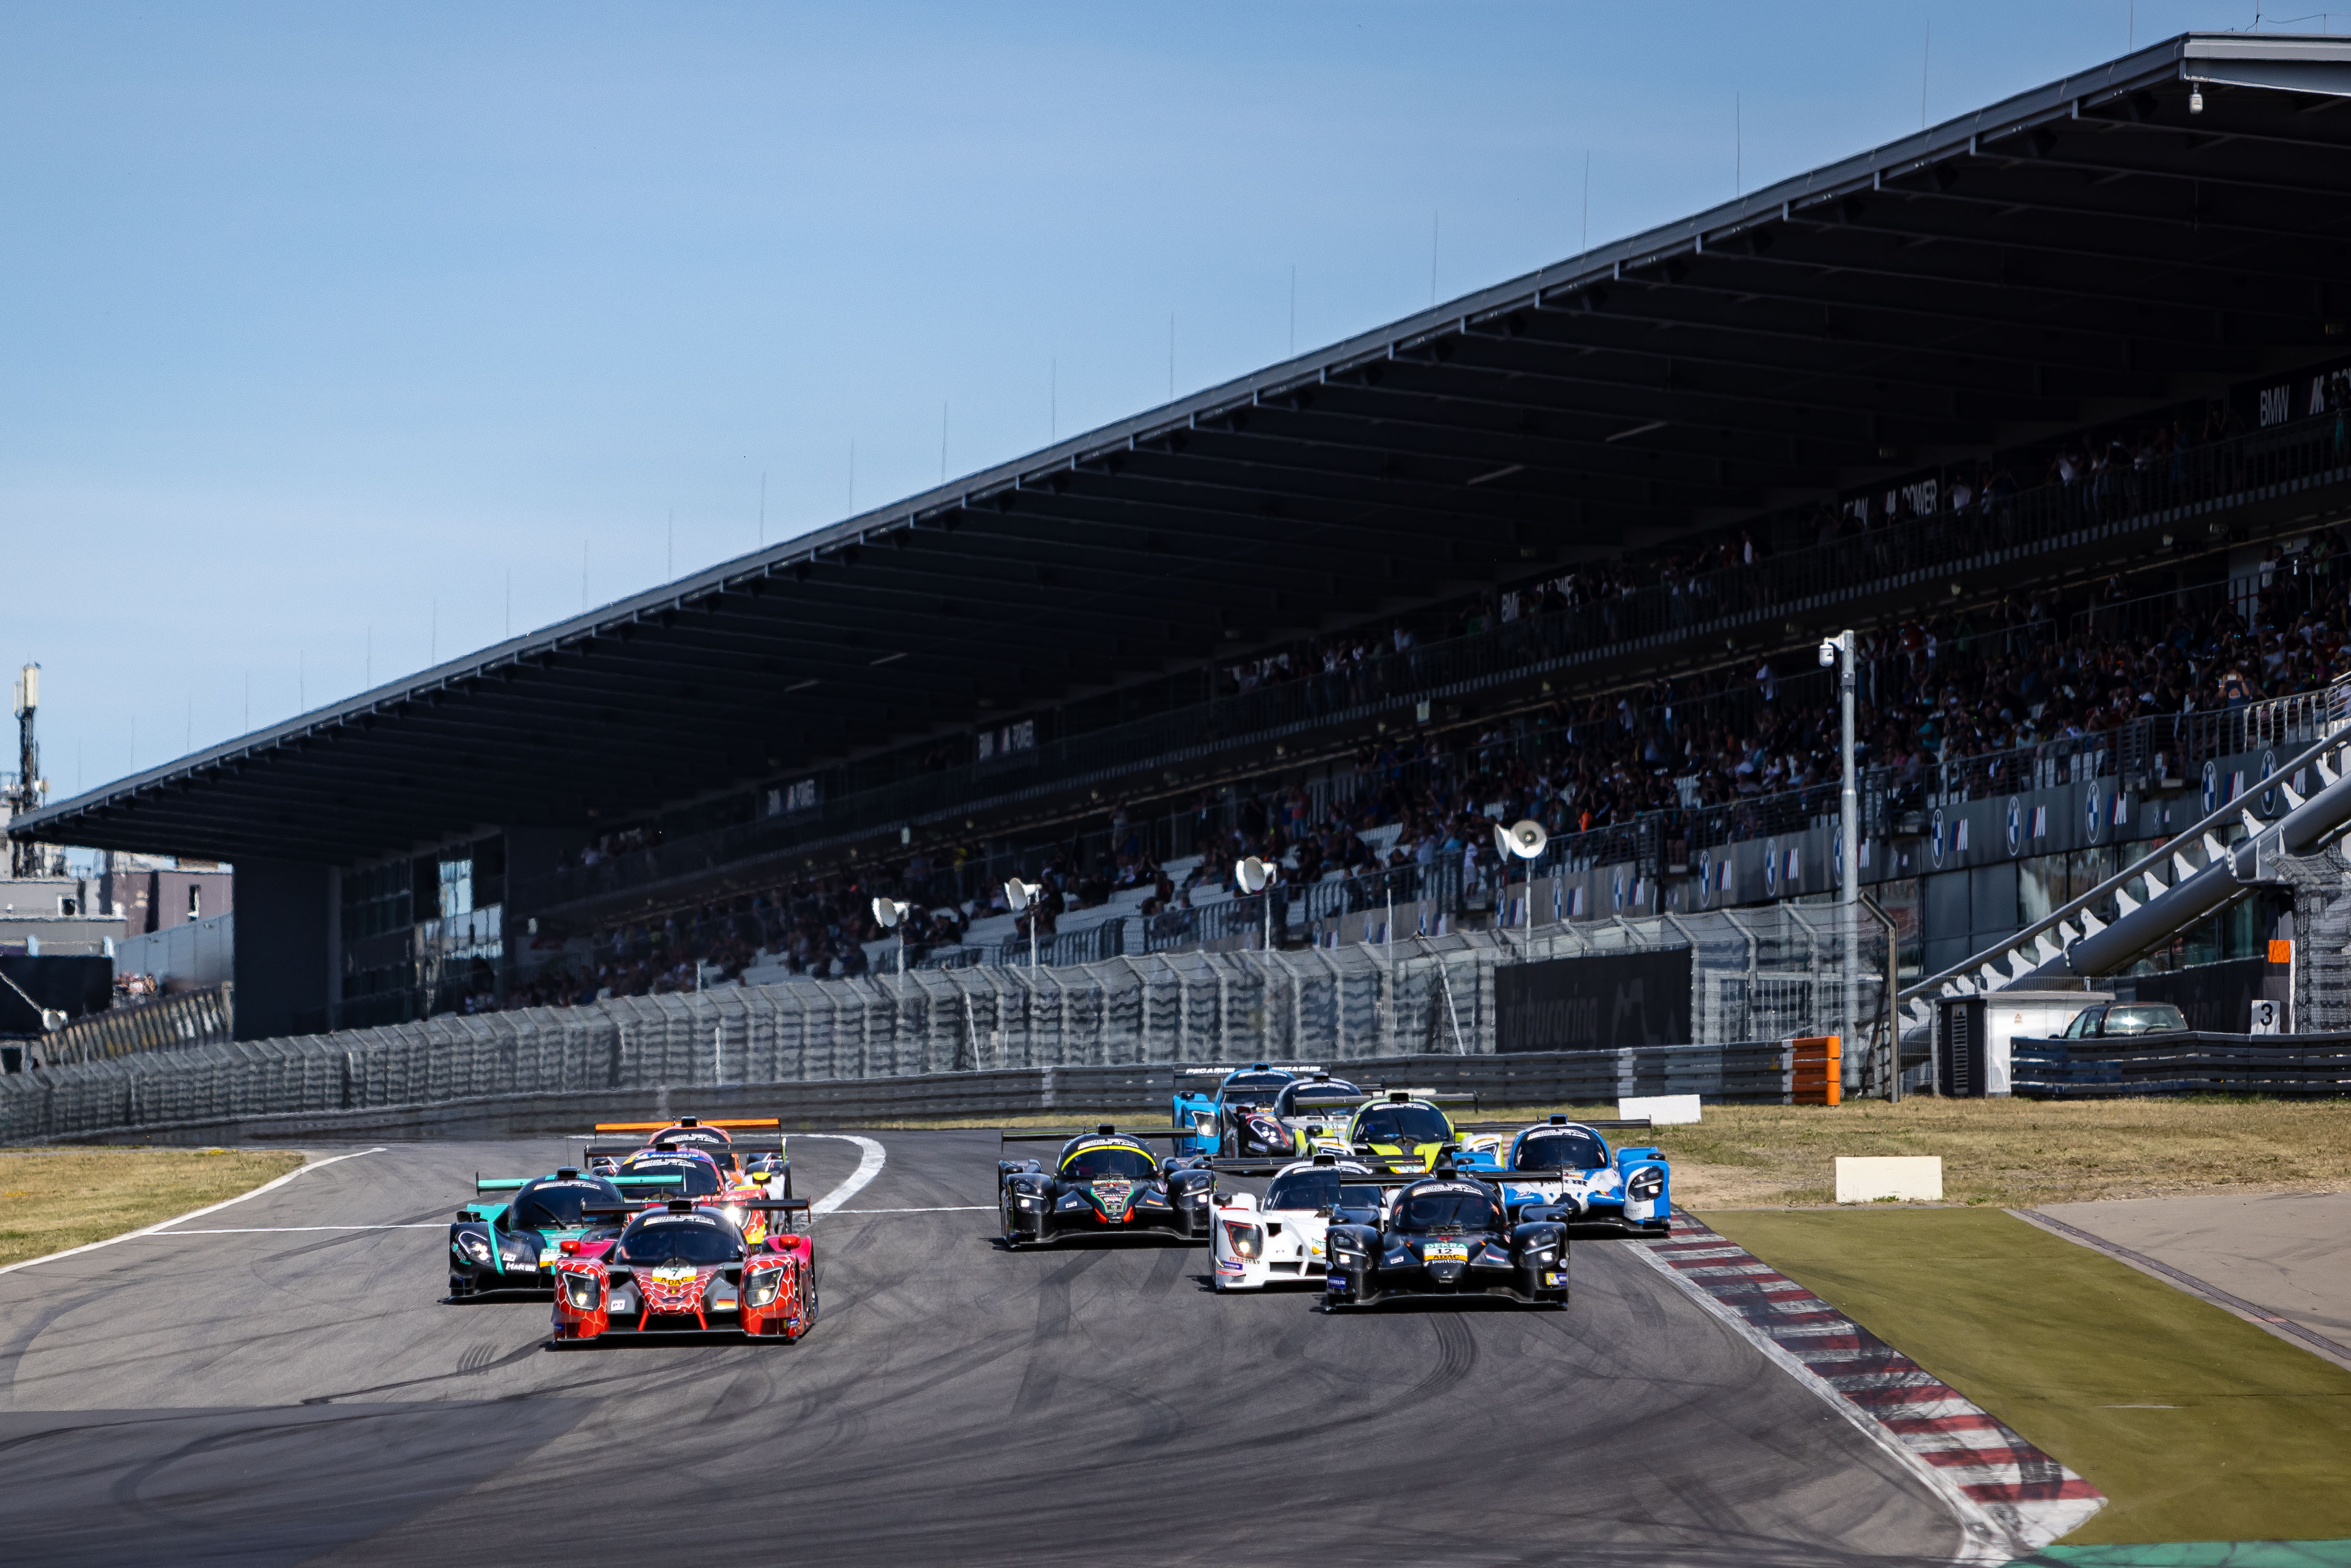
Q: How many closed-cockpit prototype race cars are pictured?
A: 11